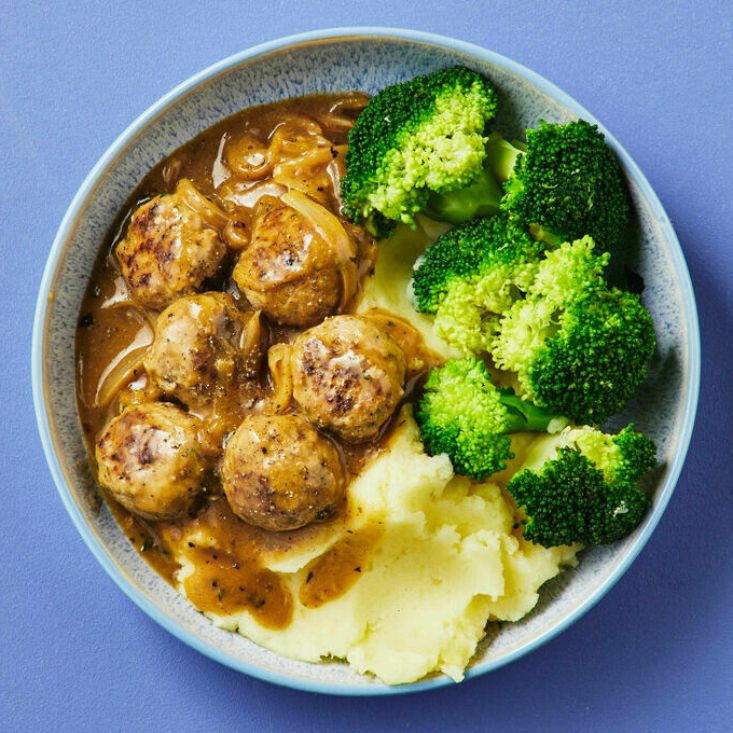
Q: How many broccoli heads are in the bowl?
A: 6